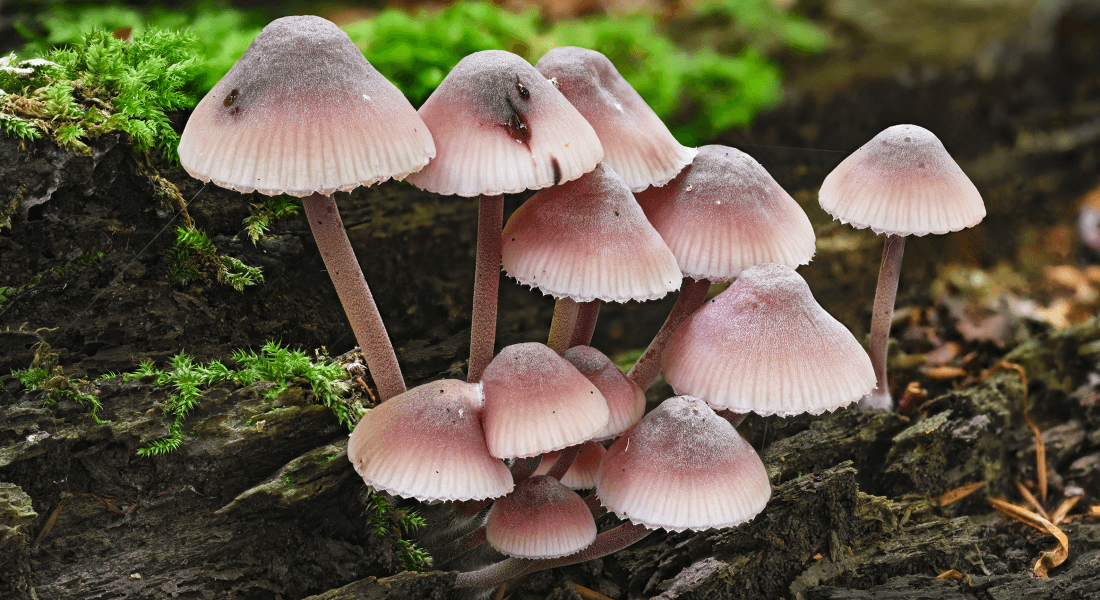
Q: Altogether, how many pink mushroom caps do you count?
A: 13